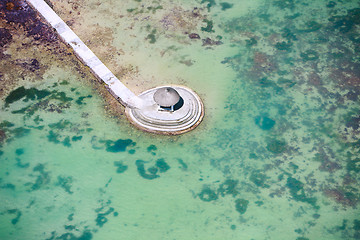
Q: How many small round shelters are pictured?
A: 1